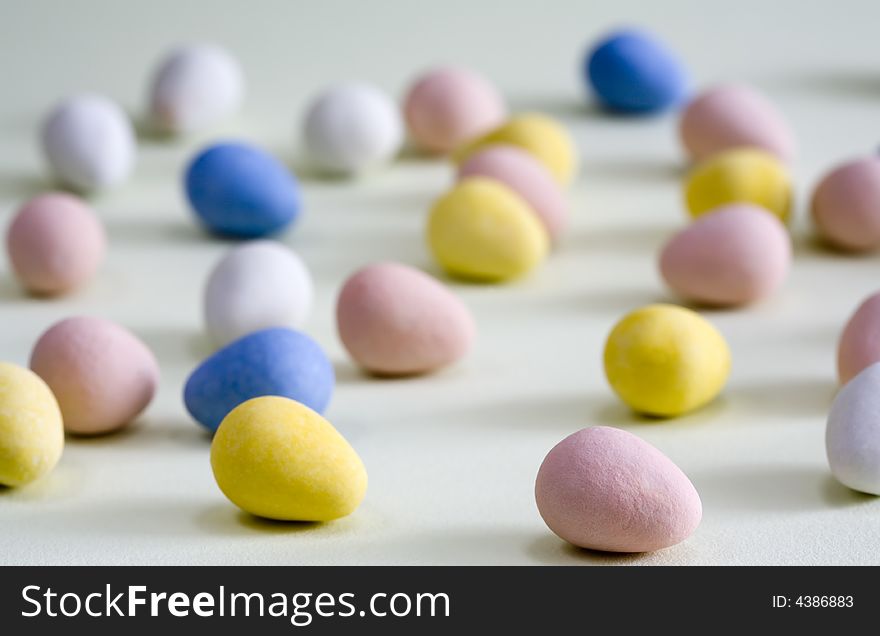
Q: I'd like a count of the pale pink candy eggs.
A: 10